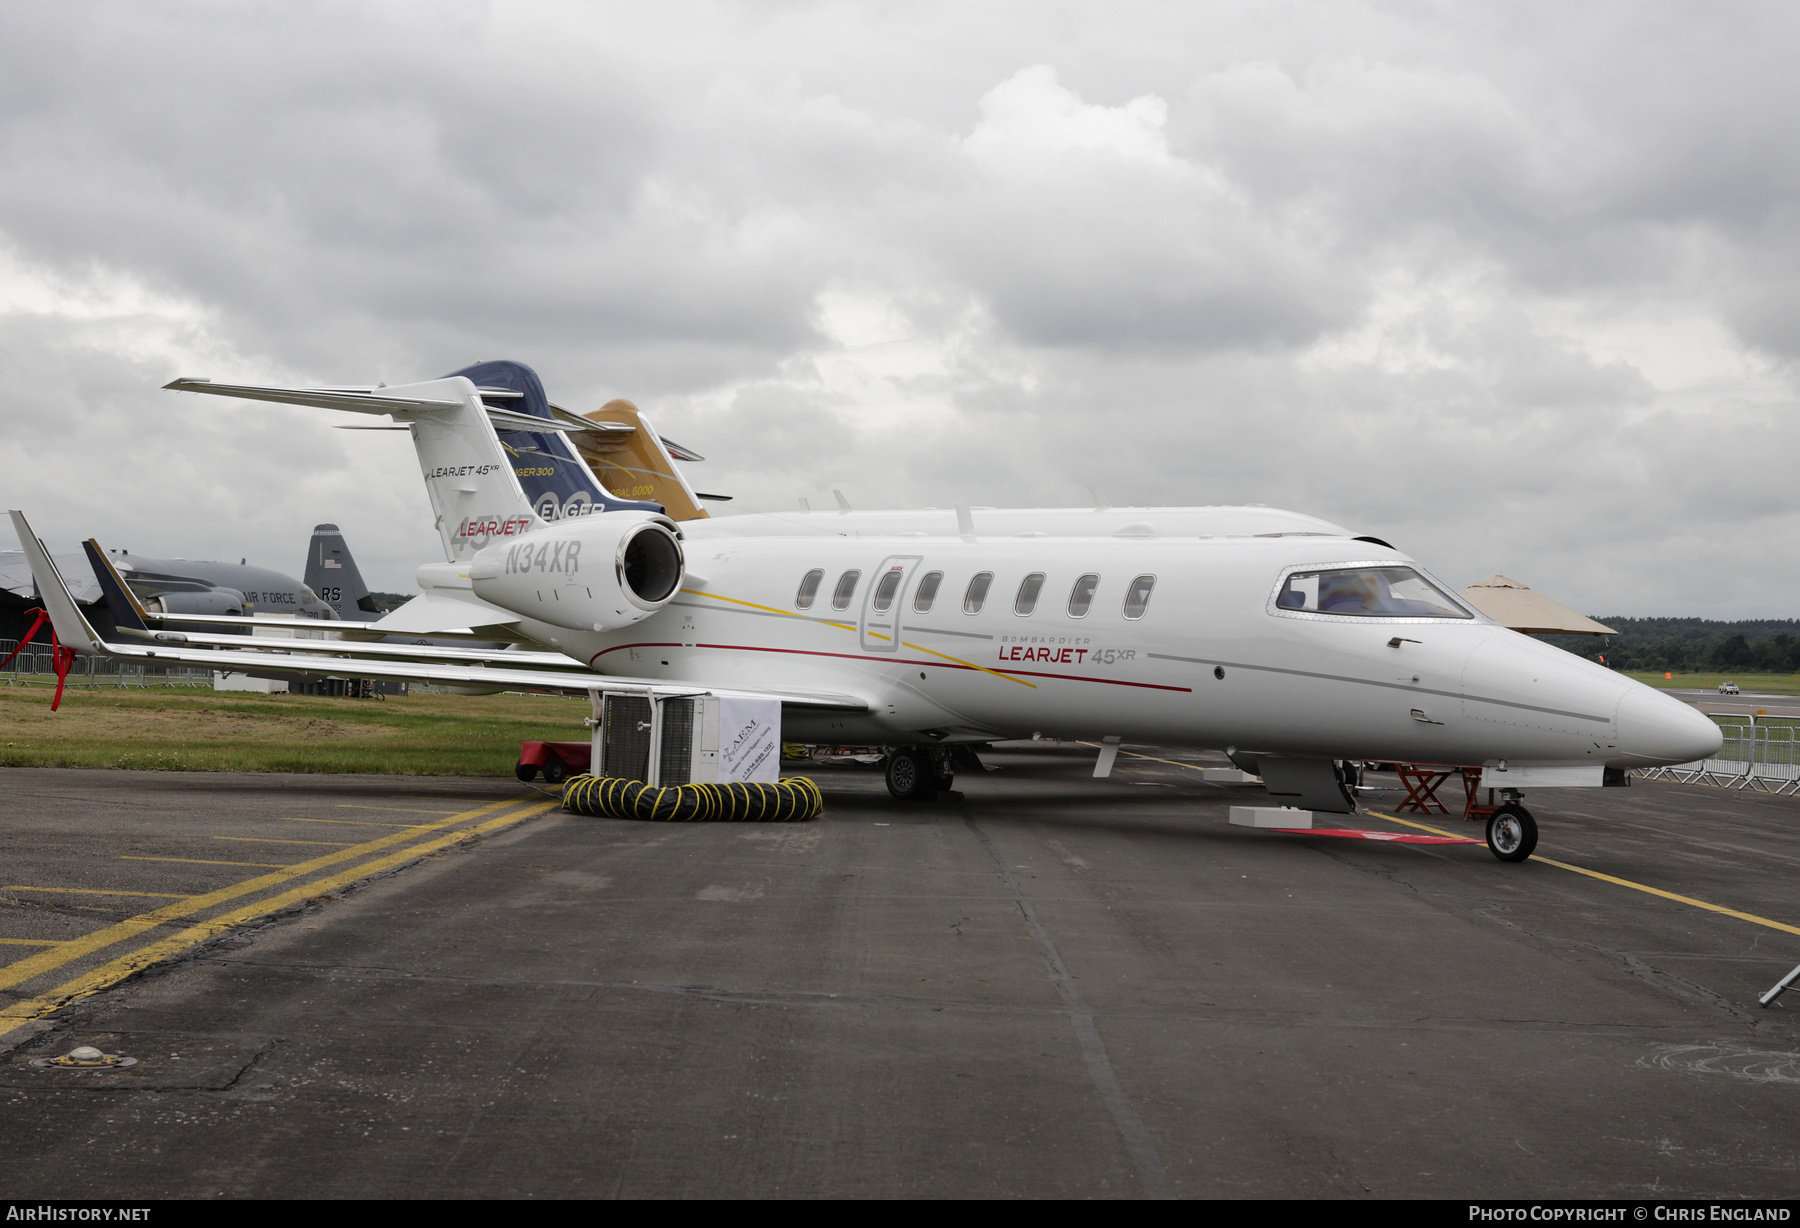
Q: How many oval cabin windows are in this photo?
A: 8